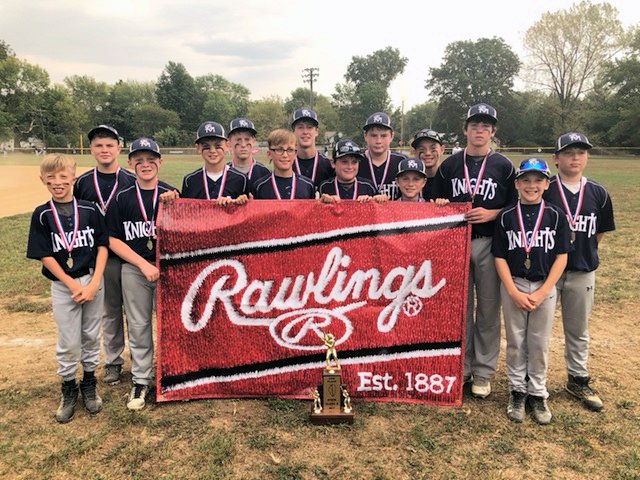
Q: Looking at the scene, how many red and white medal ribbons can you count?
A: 12